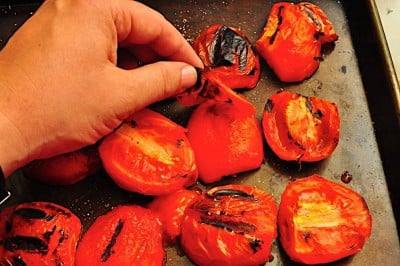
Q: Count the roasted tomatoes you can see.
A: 11